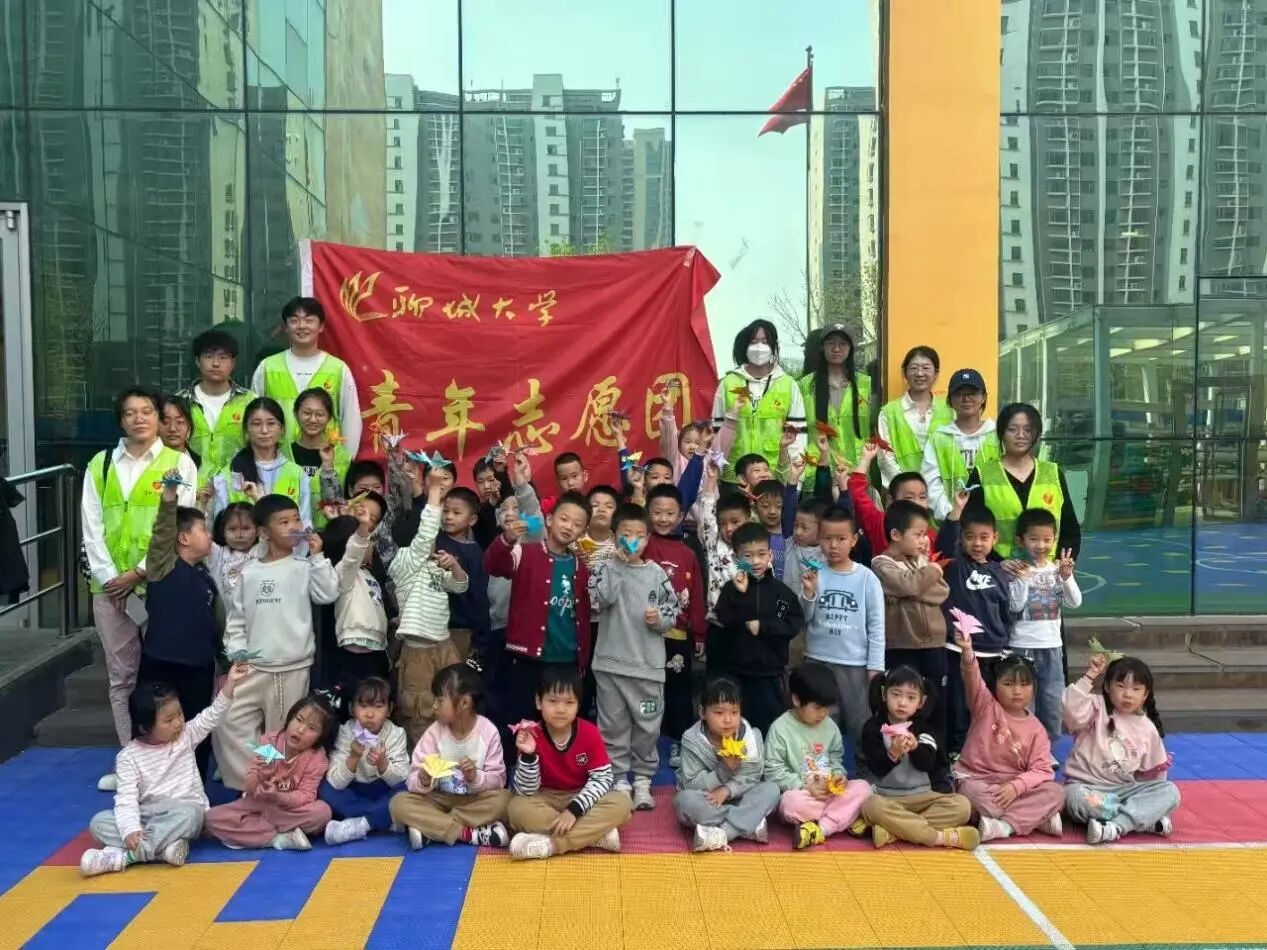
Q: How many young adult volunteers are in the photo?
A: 11